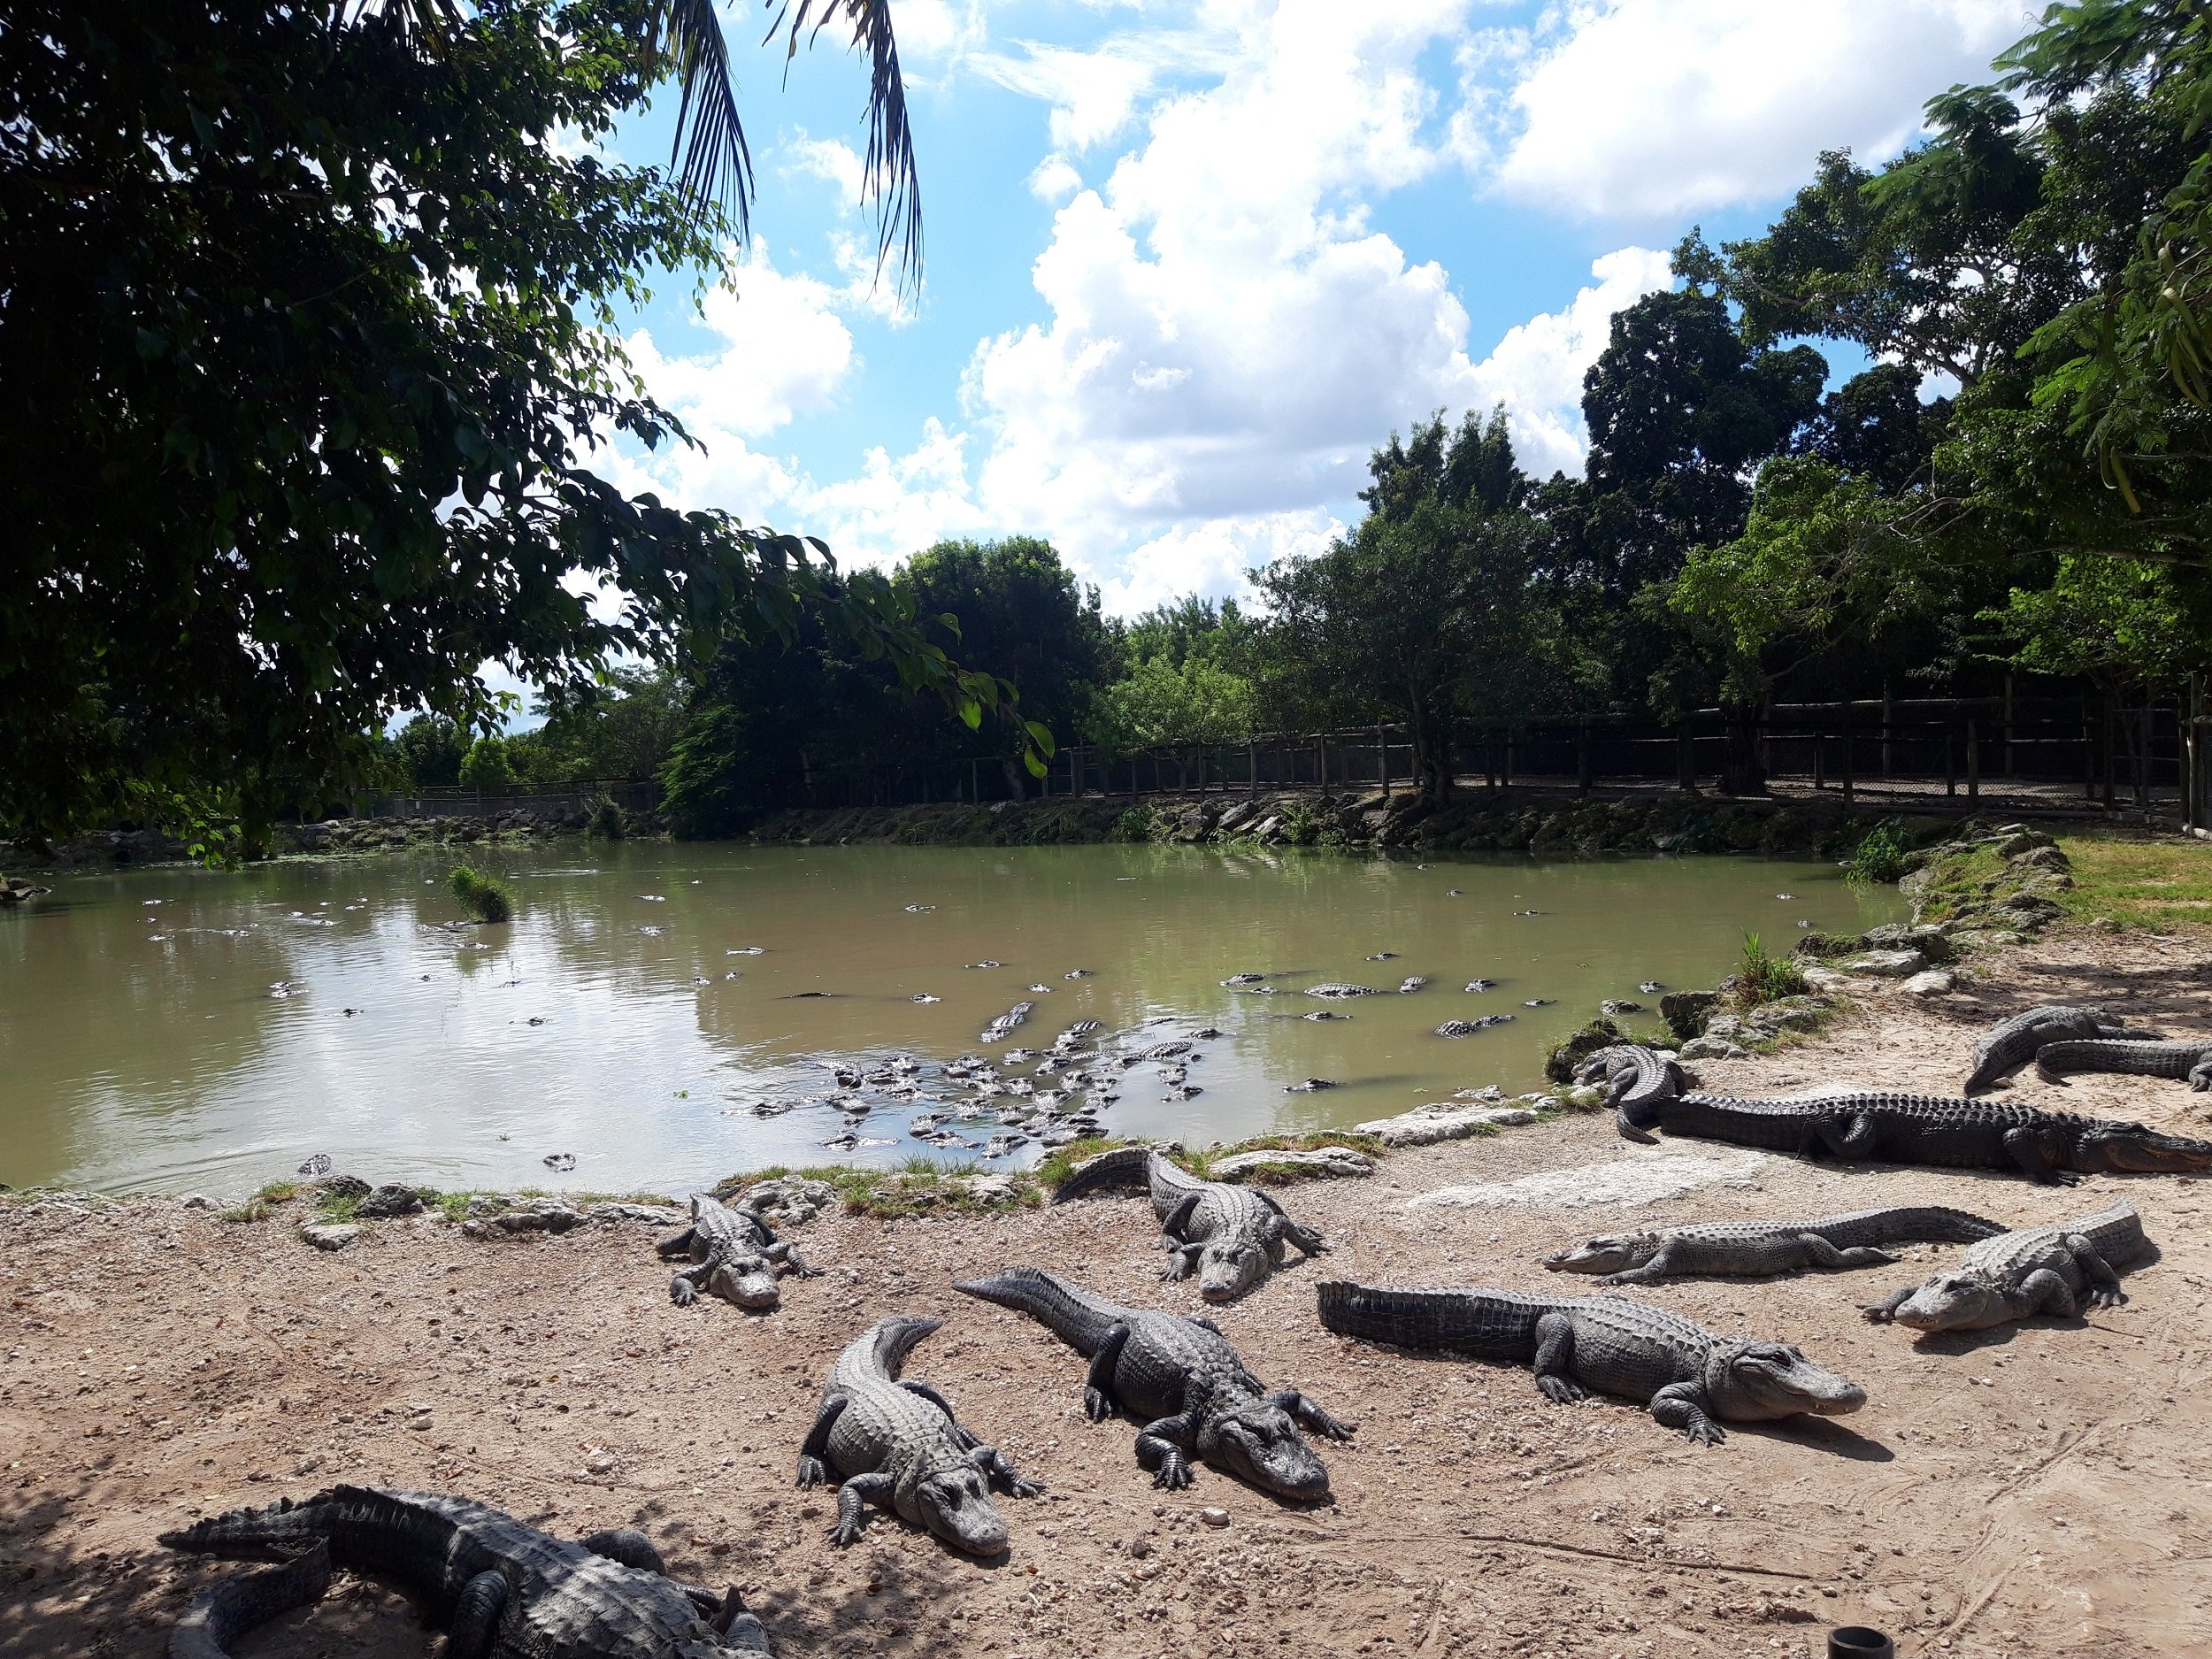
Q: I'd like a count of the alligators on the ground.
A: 12